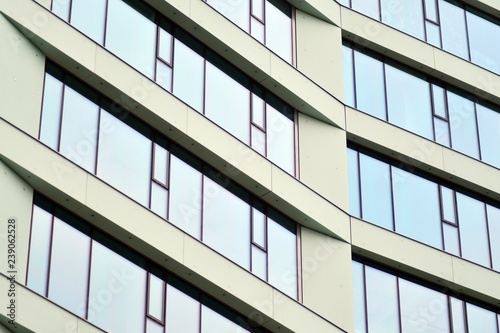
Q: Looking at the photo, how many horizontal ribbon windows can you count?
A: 8